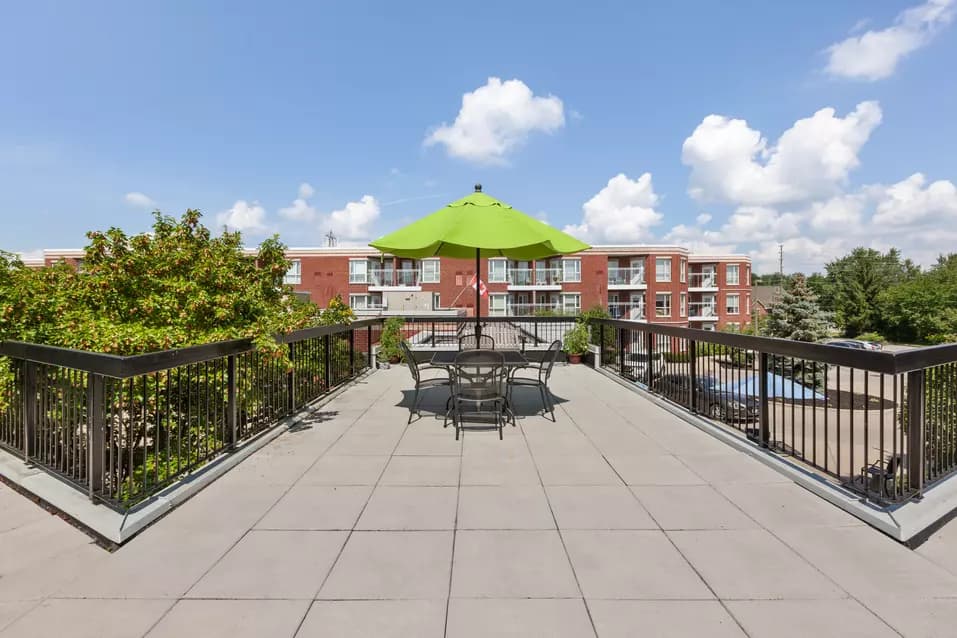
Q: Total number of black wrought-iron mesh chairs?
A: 4